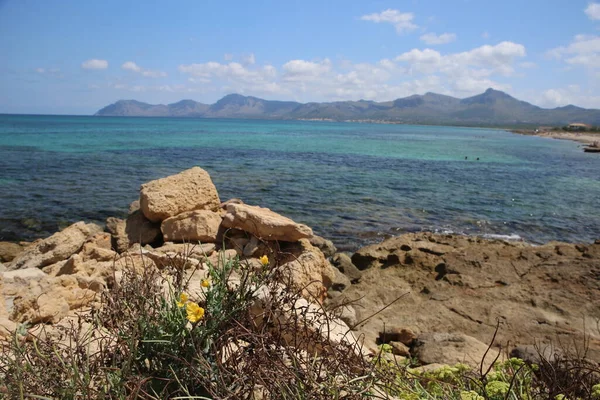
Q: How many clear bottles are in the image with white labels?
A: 0